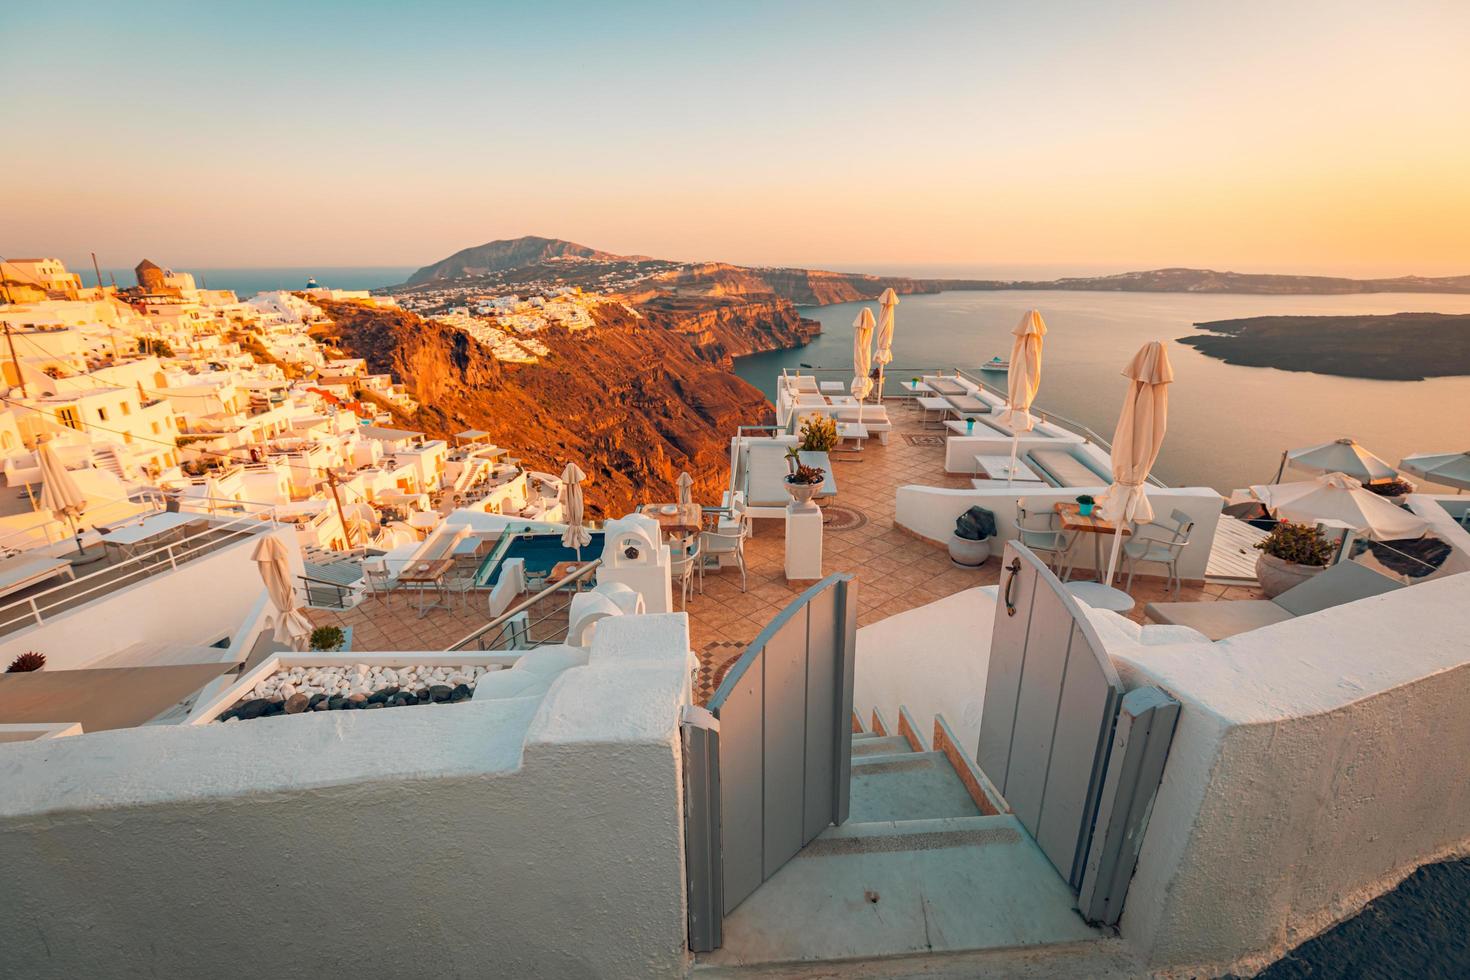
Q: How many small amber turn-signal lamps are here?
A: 0